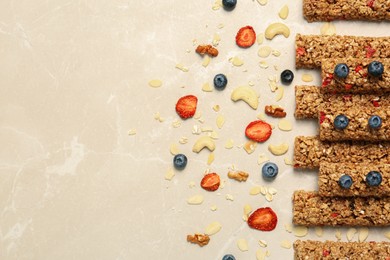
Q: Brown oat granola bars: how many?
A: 9